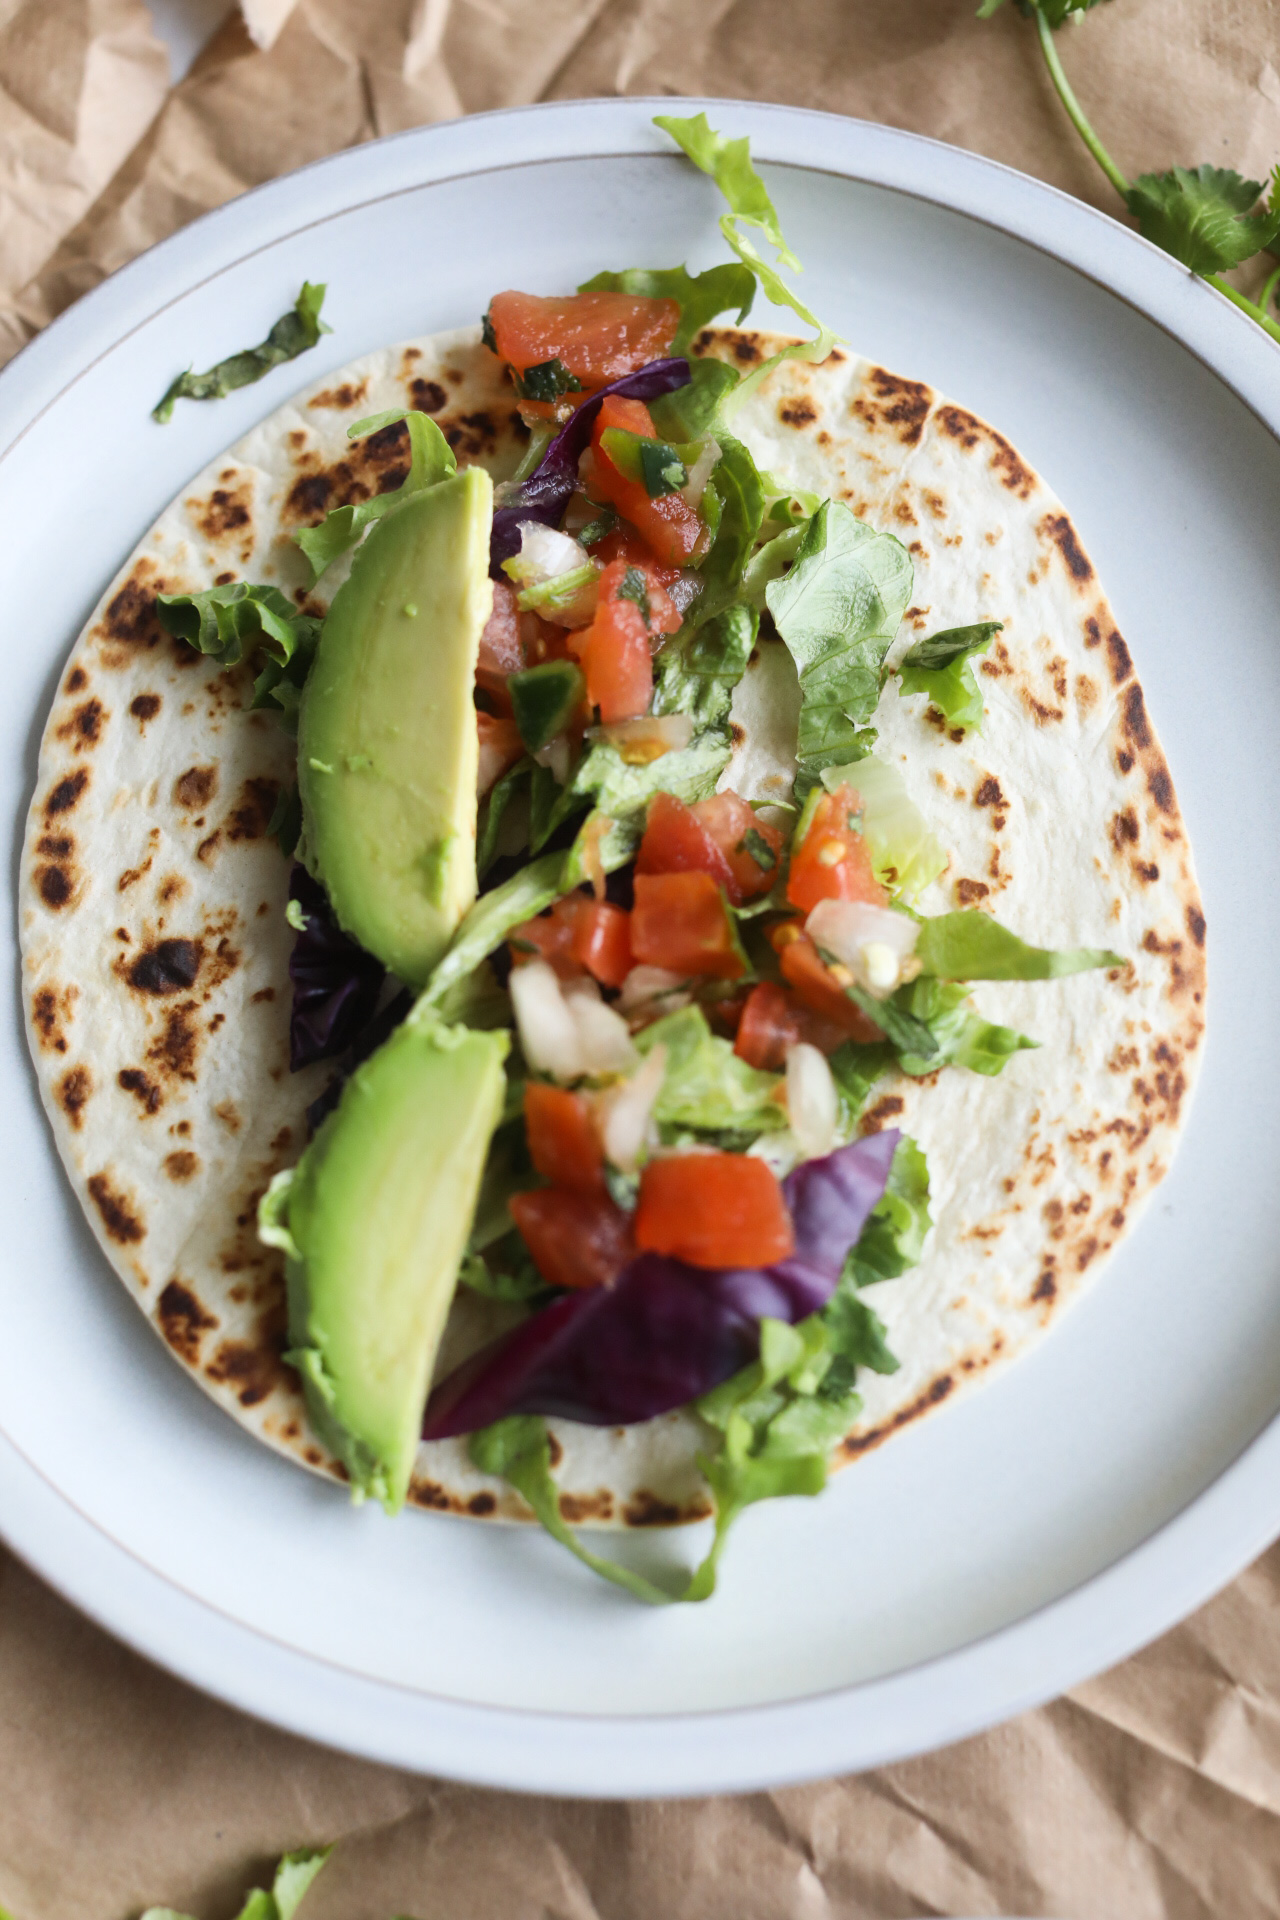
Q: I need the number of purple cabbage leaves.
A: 3